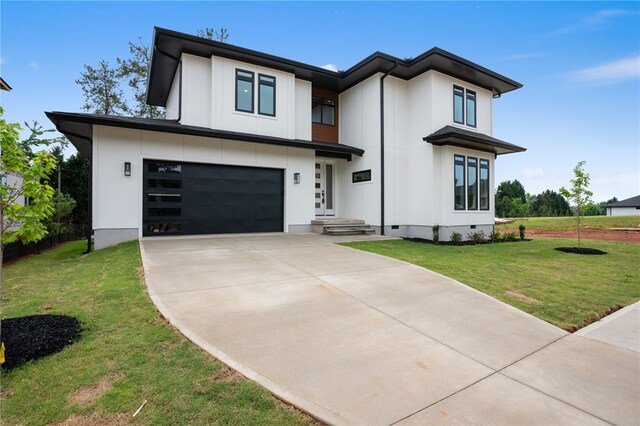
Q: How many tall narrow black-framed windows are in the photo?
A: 7